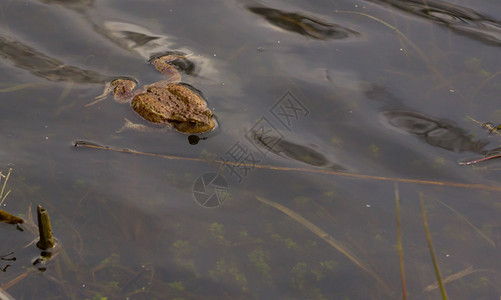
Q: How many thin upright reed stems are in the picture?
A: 2